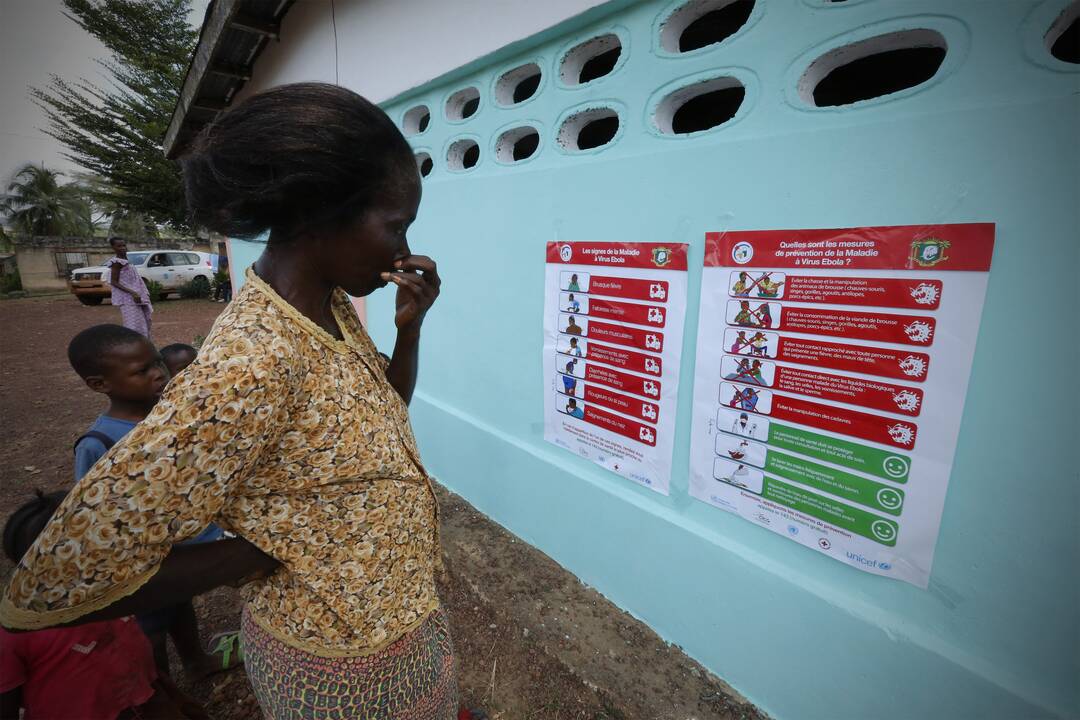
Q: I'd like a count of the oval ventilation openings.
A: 13